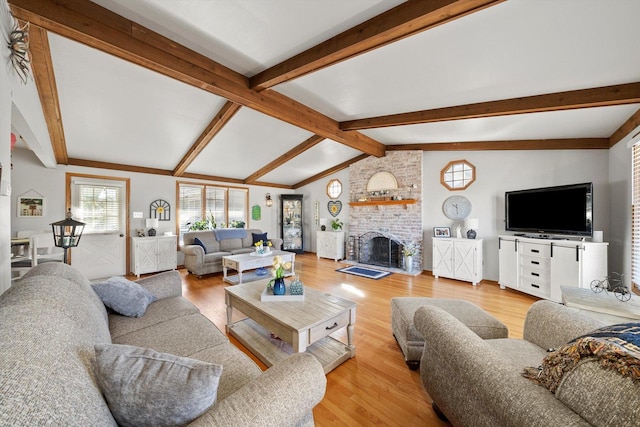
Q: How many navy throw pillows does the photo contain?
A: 2